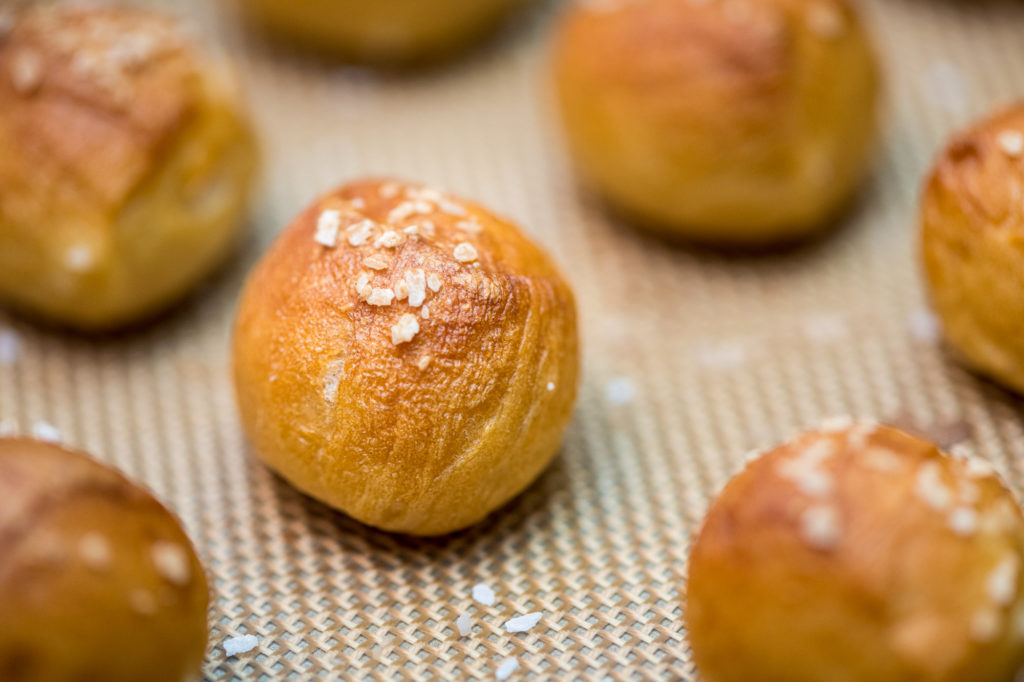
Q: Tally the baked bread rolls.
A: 7